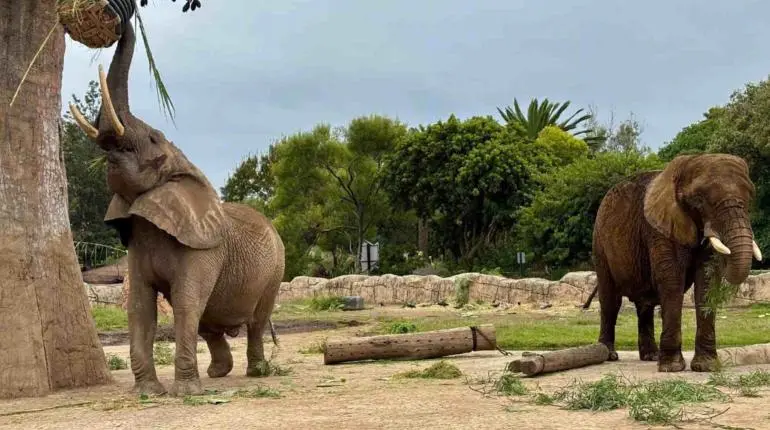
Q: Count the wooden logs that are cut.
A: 2